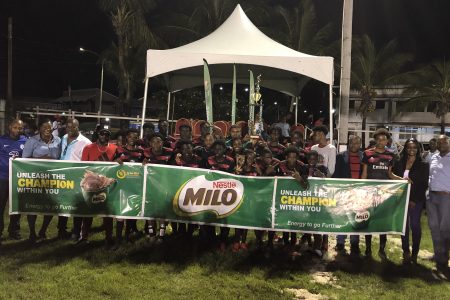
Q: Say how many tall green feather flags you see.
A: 3